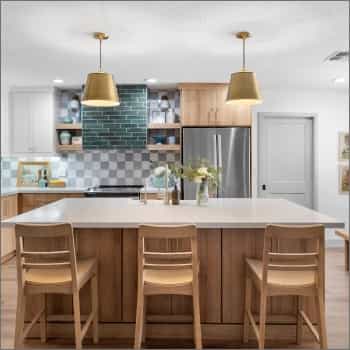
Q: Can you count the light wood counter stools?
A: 3